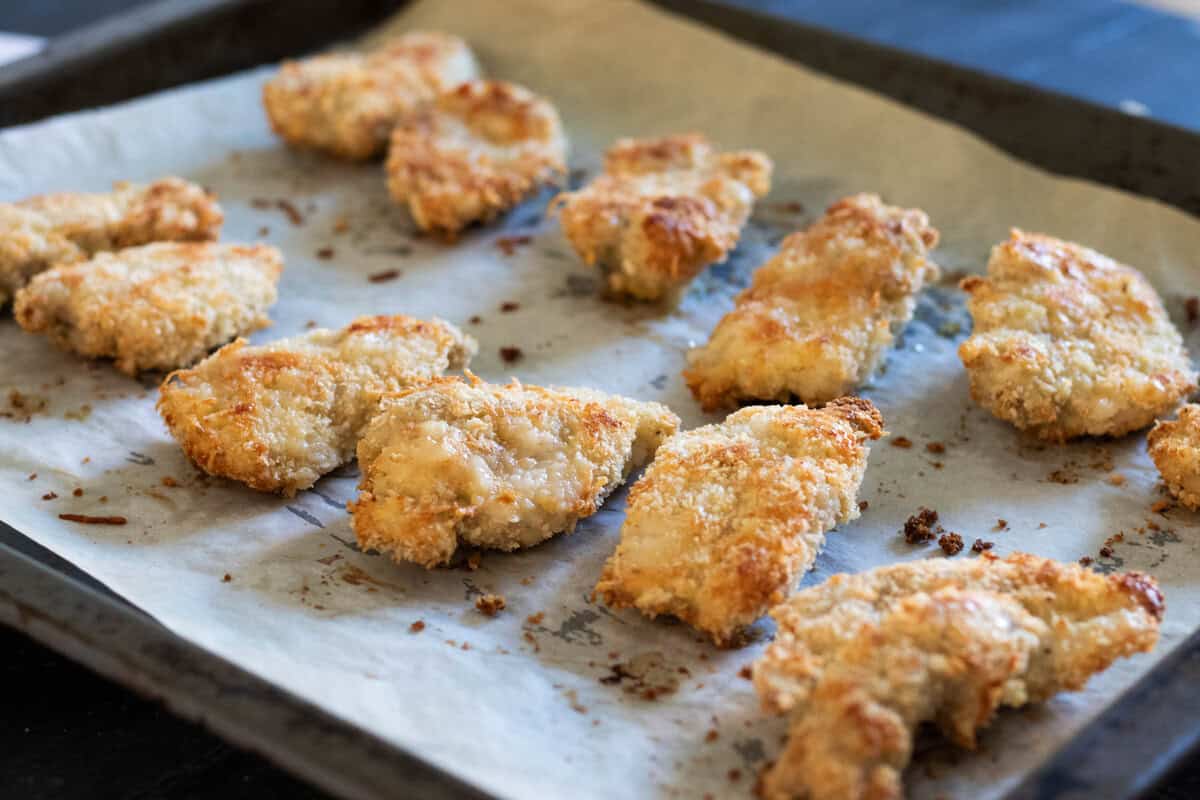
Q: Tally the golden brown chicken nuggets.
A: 12